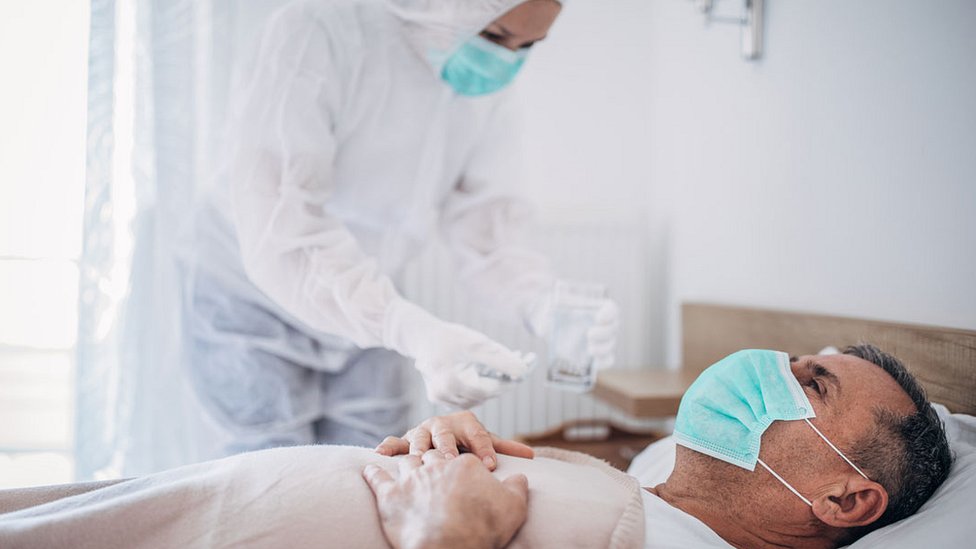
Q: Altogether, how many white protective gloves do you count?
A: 2